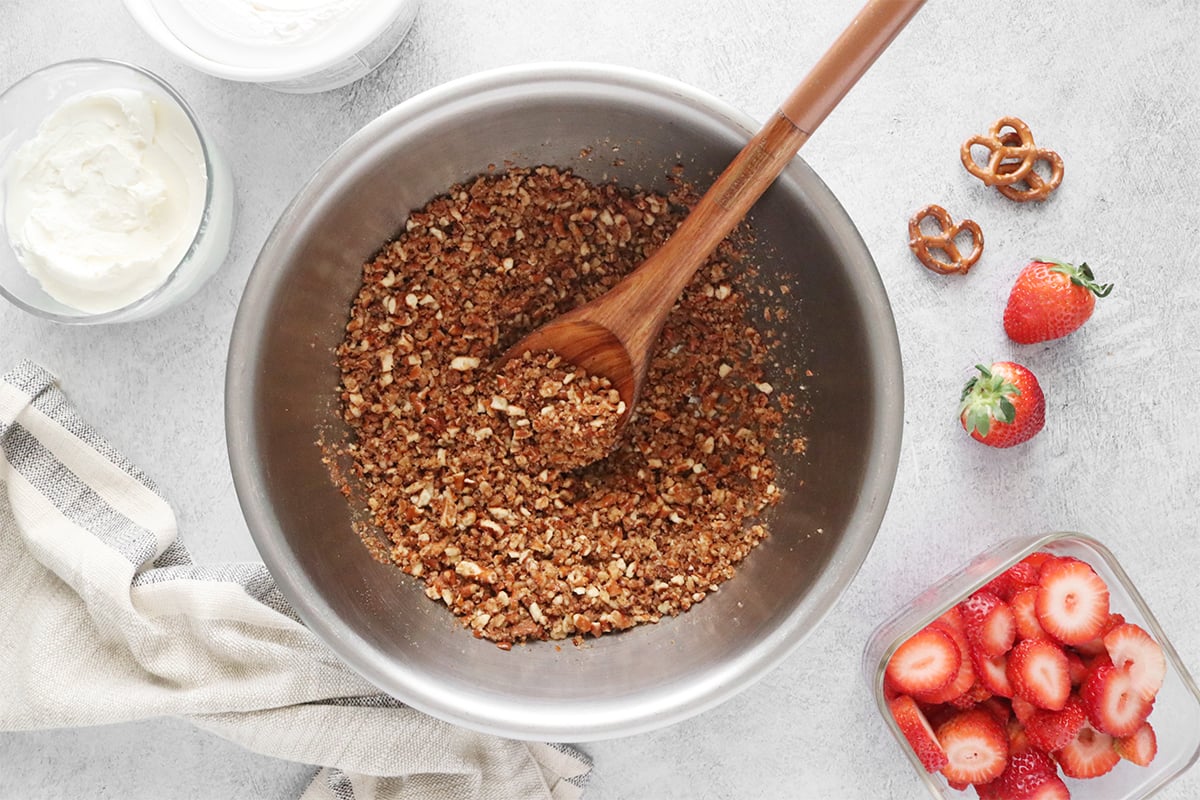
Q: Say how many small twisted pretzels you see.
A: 3